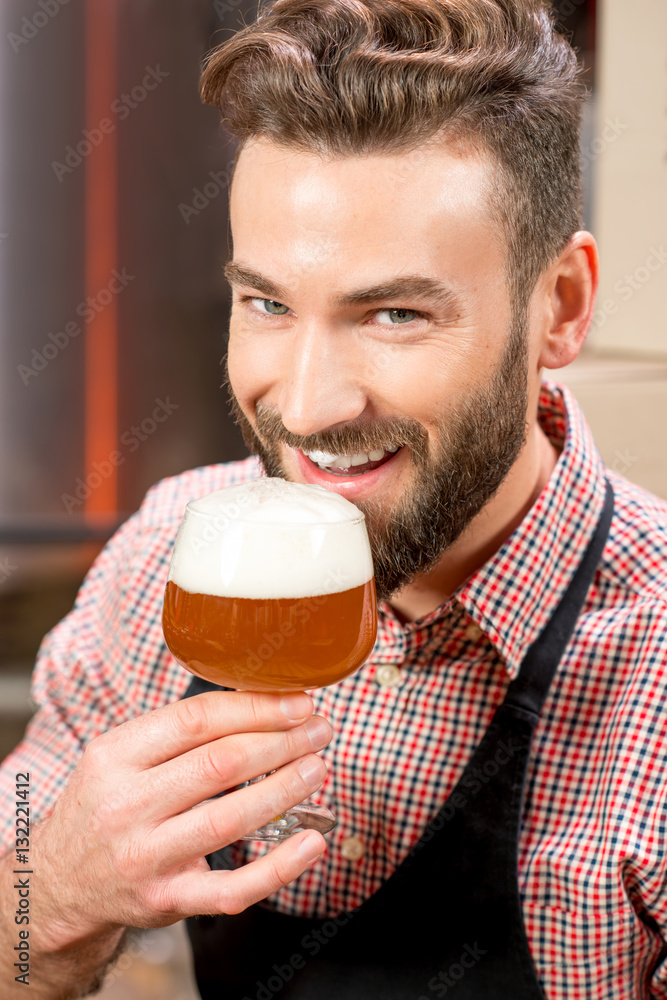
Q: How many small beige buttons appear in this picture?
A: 3